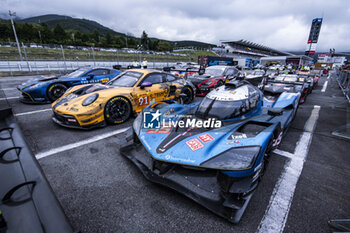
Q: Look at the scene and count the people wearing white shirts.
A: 2